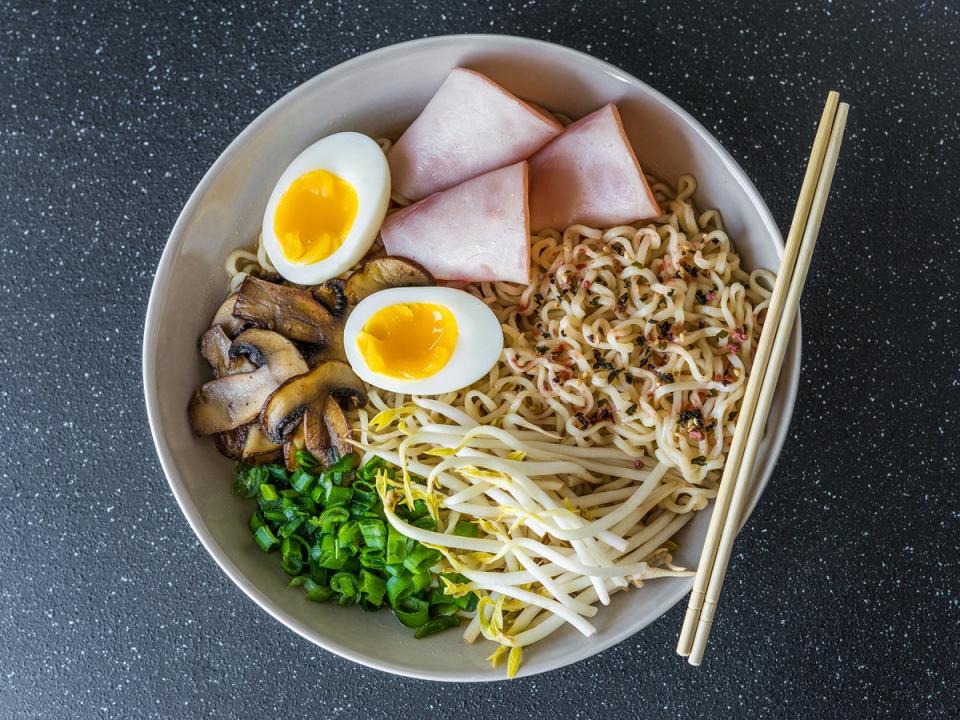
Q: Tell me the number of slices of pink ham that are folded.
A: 3